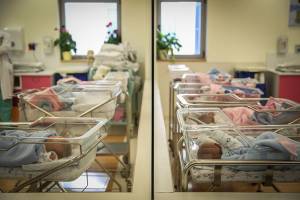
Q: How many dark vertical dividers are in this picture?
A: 1